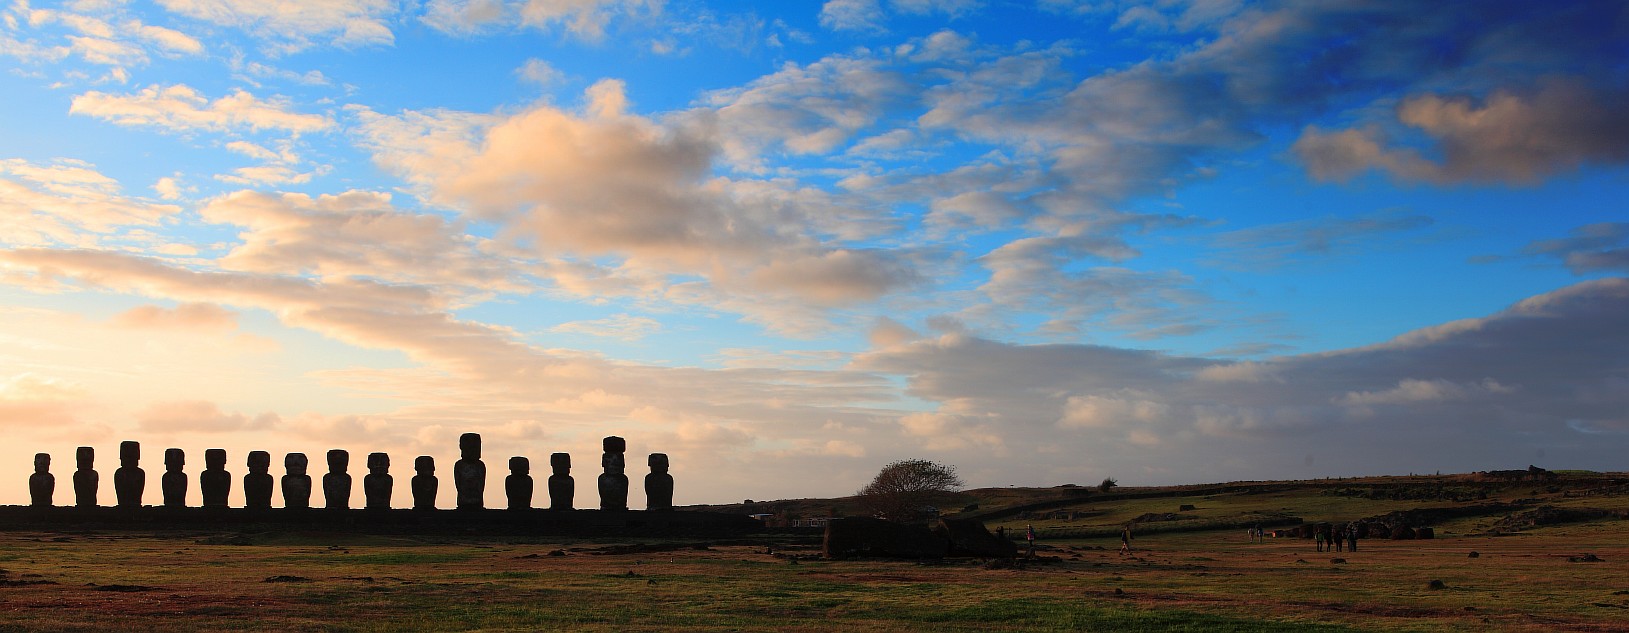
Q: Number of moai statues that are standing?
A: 15